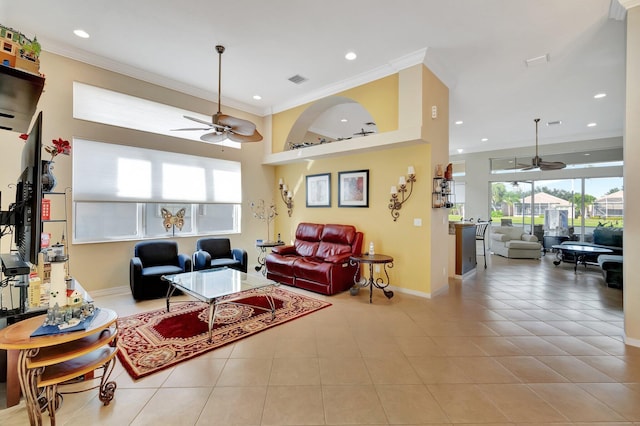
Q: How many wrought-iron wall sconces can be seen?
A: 2